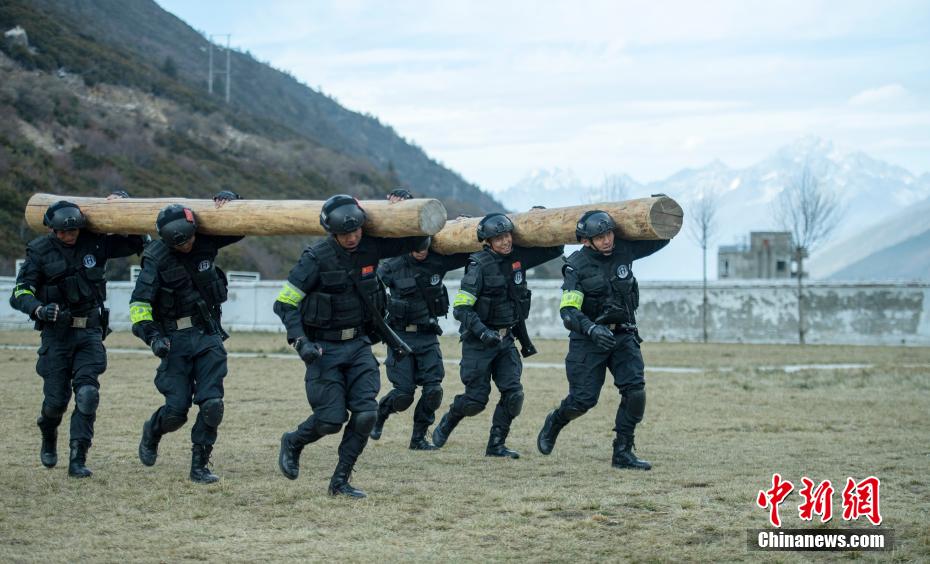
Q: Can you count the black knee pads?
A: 12